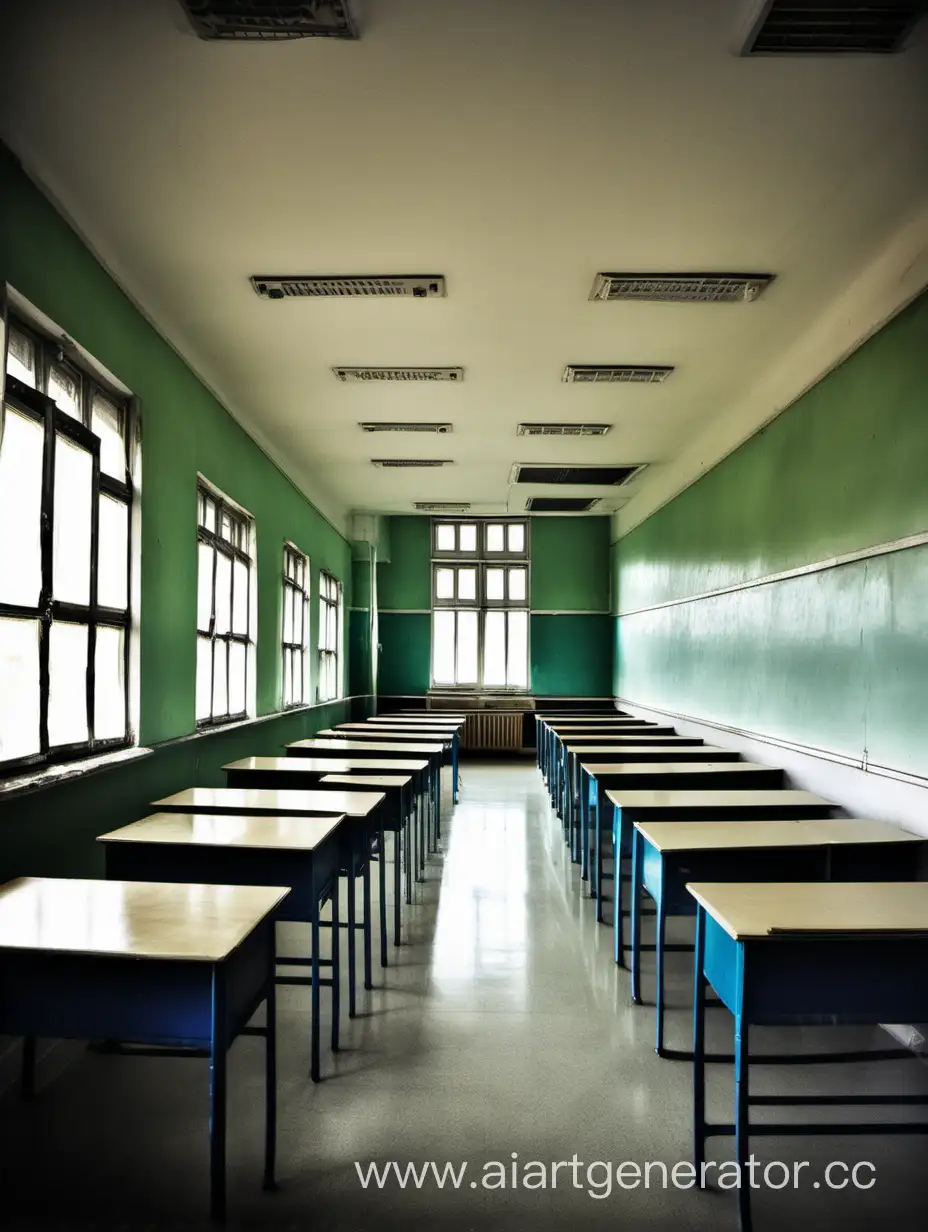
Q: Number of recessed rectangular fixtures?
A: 12